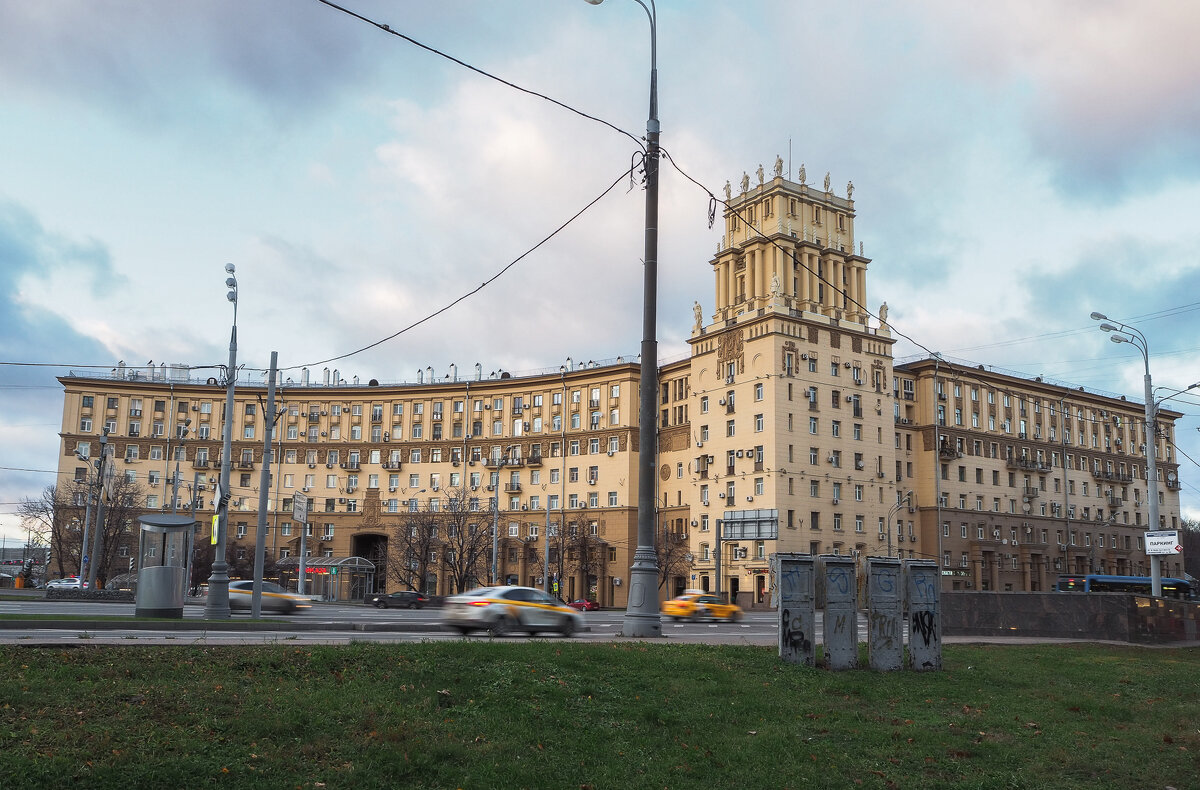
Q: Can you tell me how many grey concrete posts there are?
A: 4